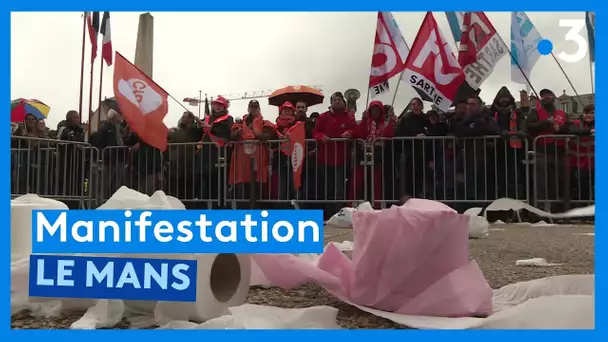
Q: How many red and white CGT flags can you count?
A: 3